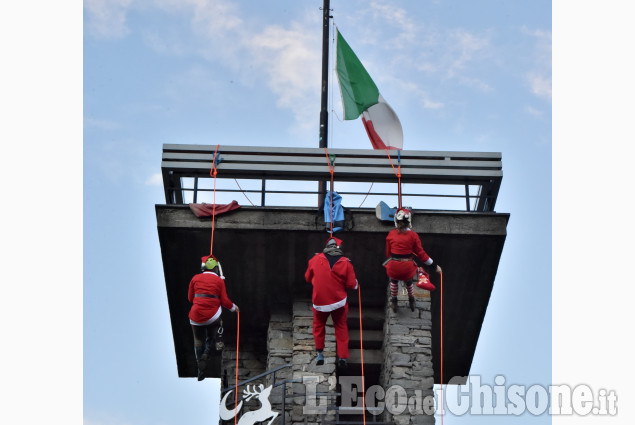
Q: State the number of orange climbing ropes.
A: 3